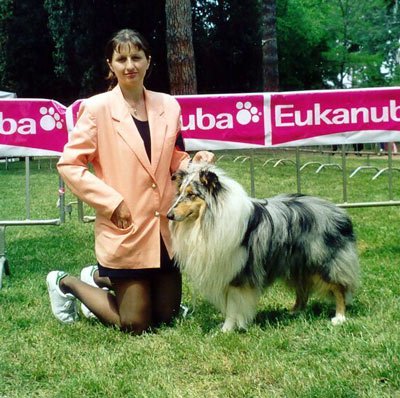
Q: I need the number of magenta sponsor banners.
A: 3